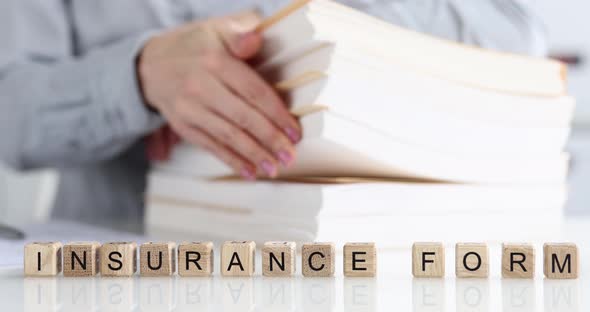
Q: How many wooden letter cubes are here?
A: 13